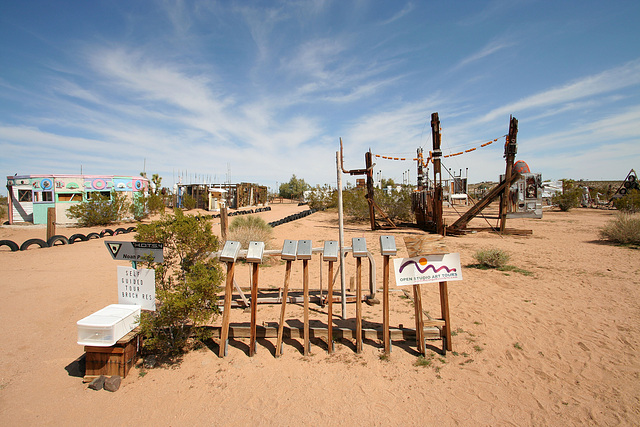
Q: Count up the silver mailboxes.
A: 7